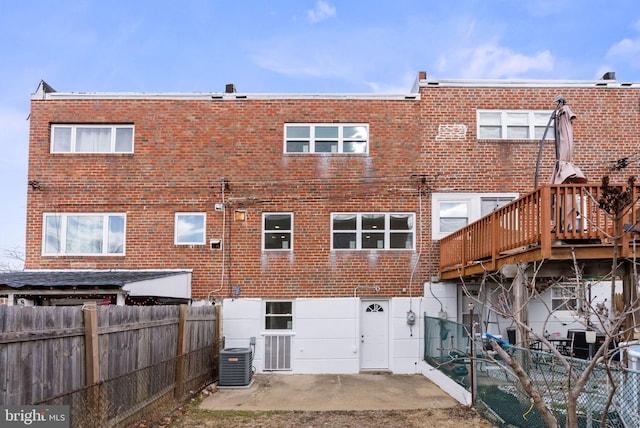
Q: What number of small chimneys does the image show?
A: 3